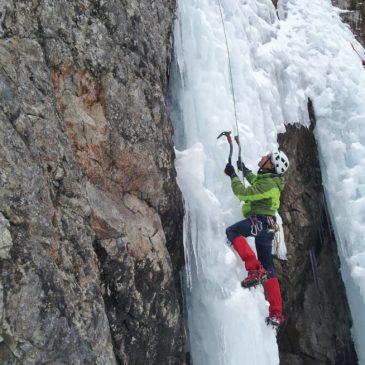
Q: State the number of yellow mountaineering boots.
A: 0